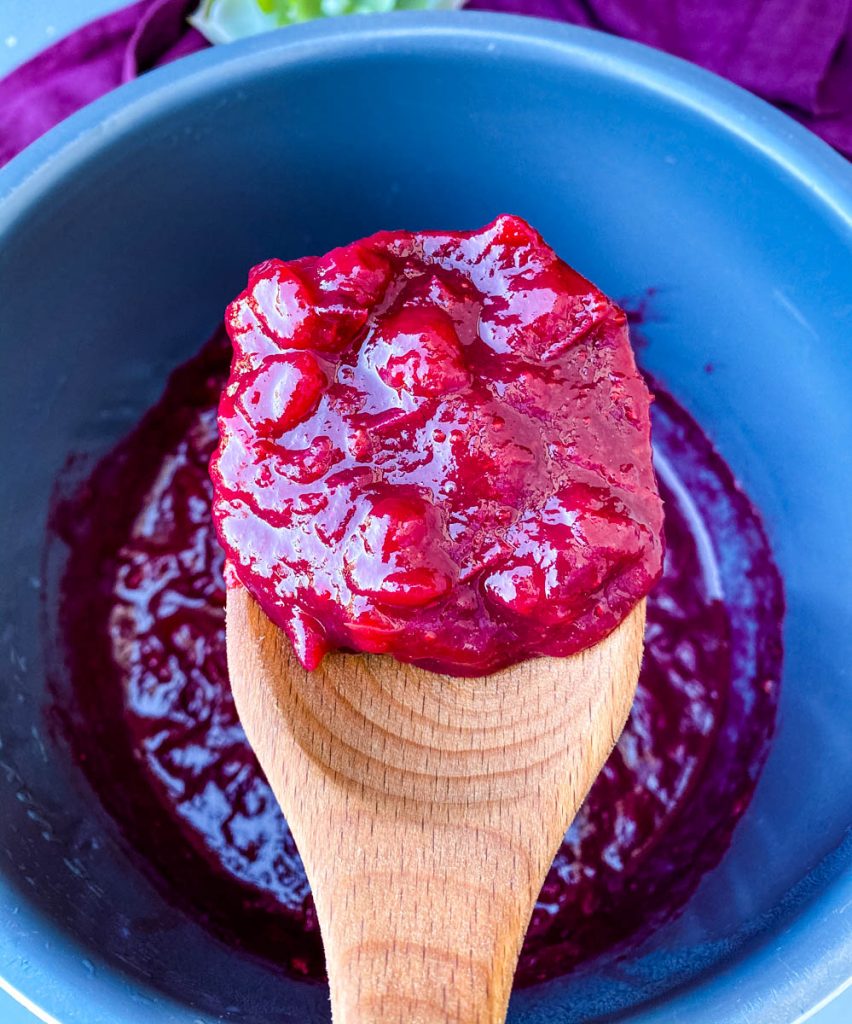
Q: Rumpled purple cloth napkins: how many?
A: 1